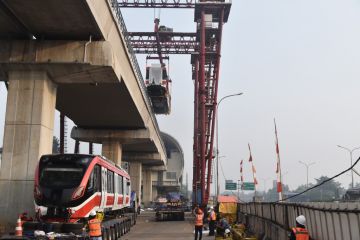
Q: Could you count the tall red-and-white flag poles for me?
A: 3